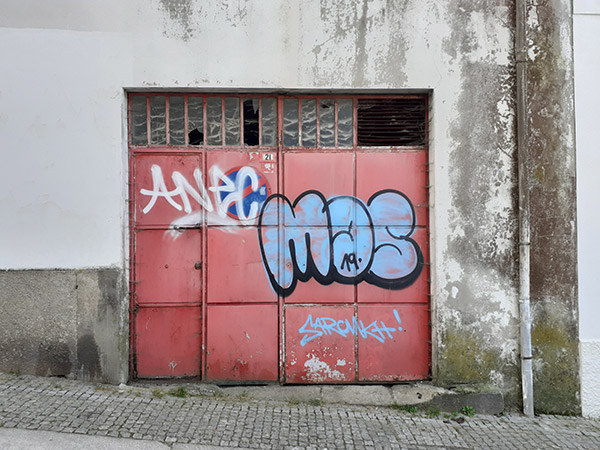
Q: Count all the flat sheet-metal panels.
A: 12